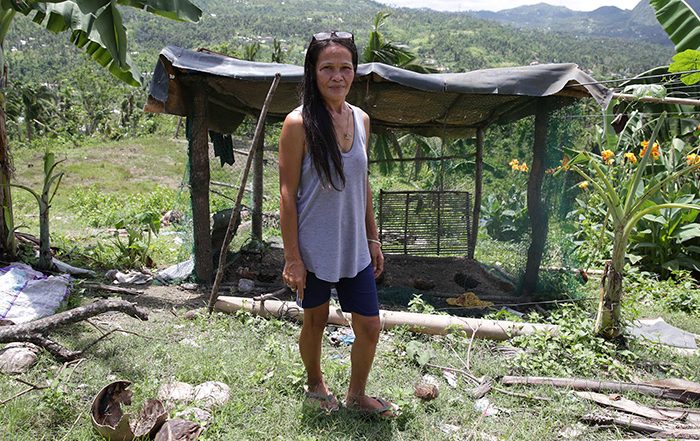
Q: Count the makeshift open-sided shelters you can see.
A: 1